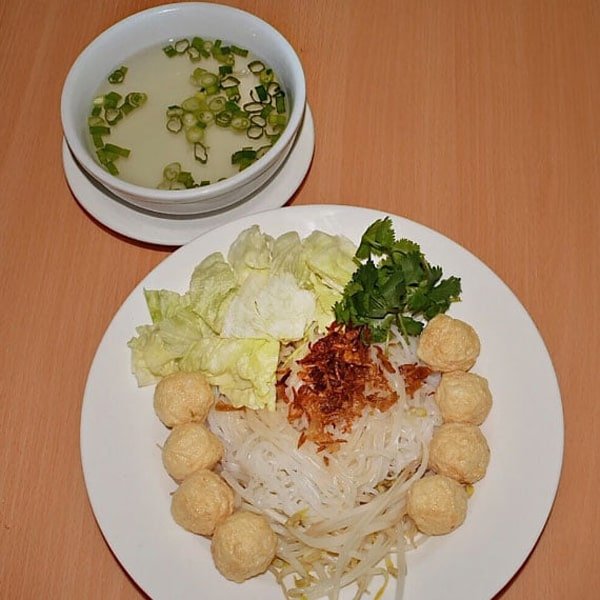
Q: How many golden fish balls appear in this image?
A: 8